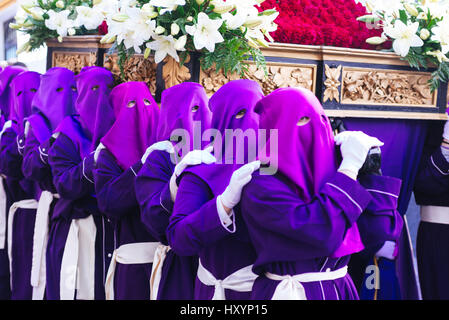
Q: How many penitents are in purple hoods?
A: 8